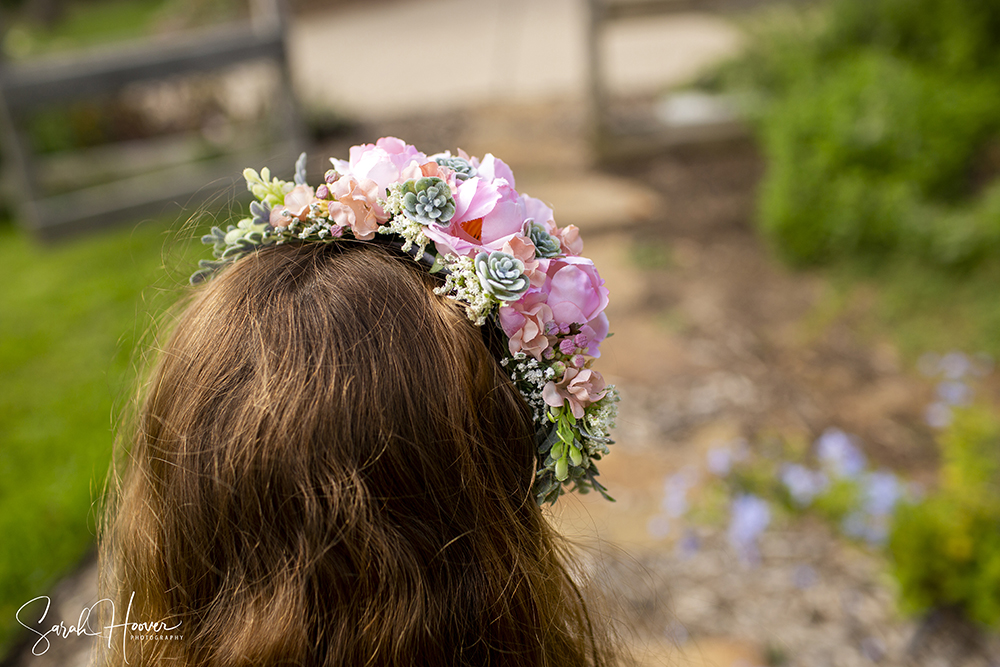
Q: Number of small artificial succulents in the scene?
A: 4